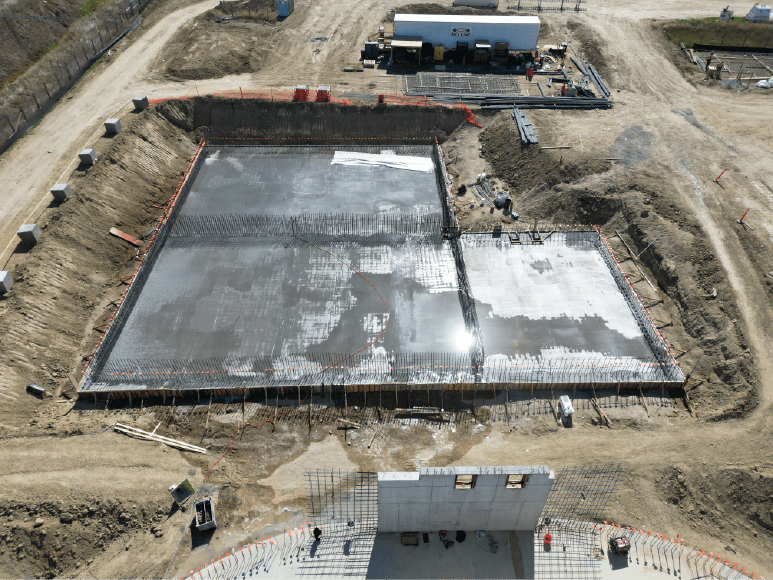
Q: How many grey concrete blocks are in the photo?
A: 6